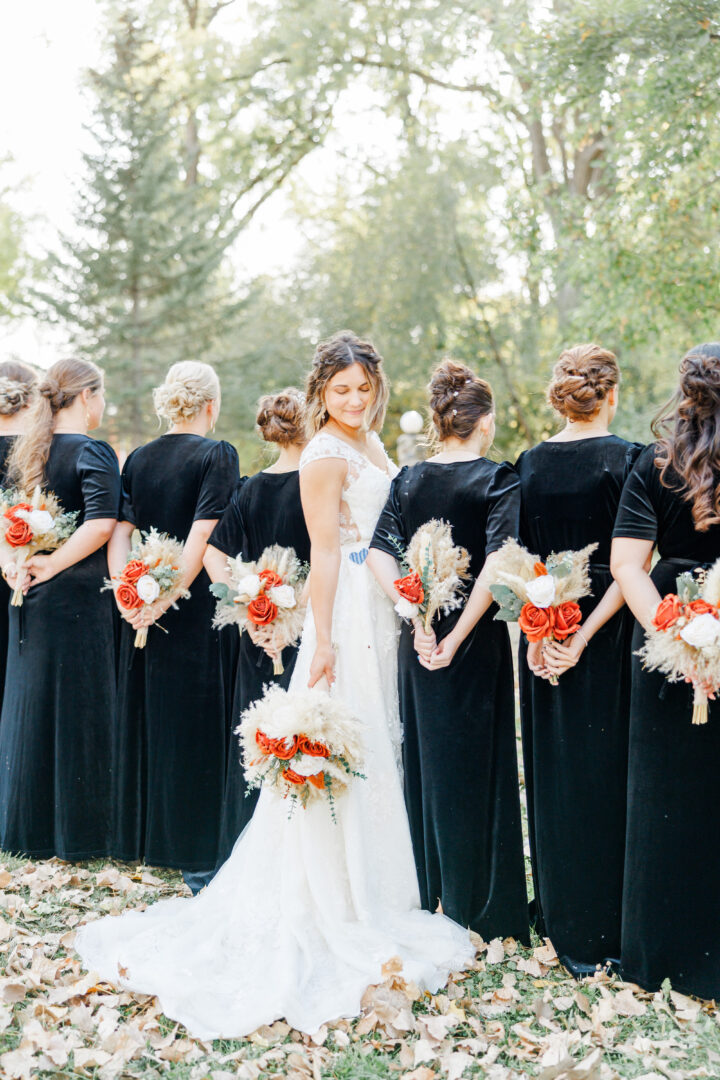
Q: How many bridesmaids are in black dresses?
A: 7